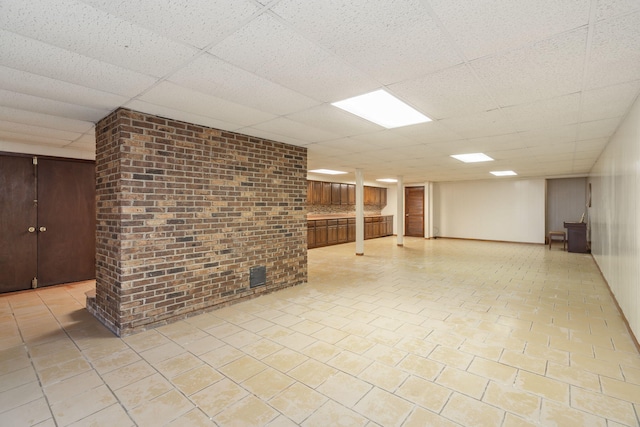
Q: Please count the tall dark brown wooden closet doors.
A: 2